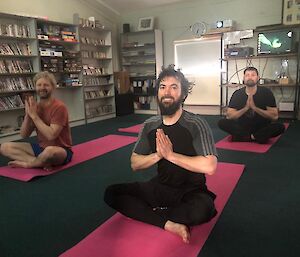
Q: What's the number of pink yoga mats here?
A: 4